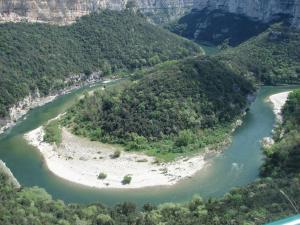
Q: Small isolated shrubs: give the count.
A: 3